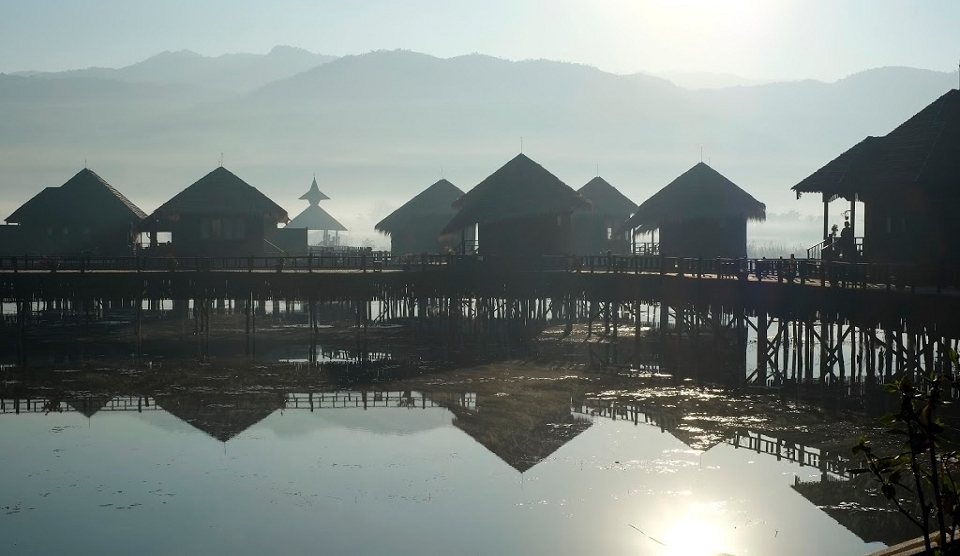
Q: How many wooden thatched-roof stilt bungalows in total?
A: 7